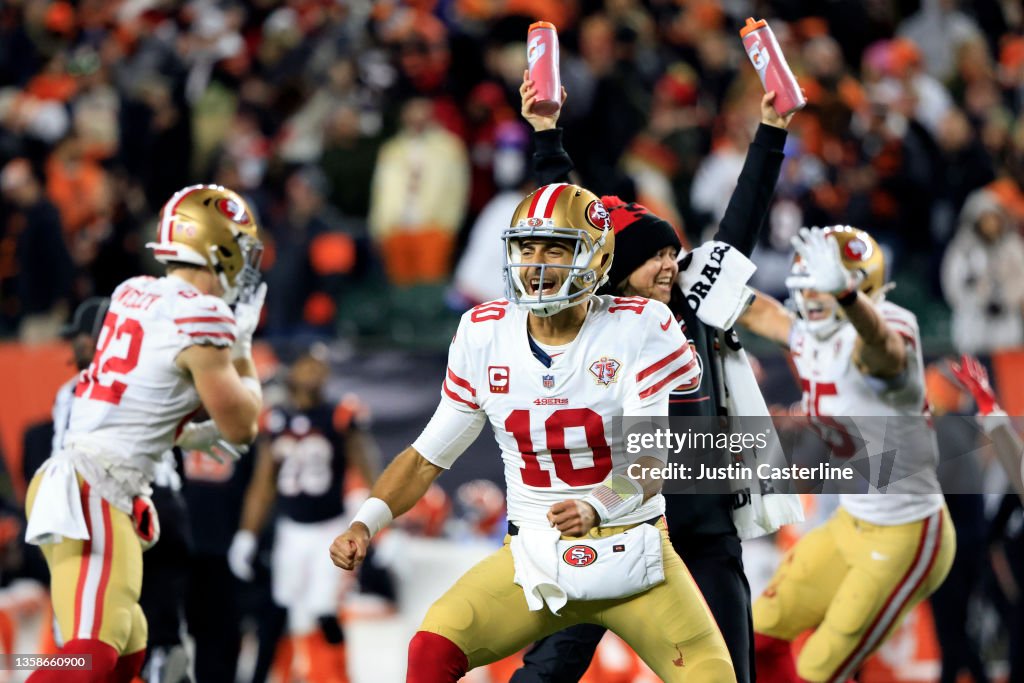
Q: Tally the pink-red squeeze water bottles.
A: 2